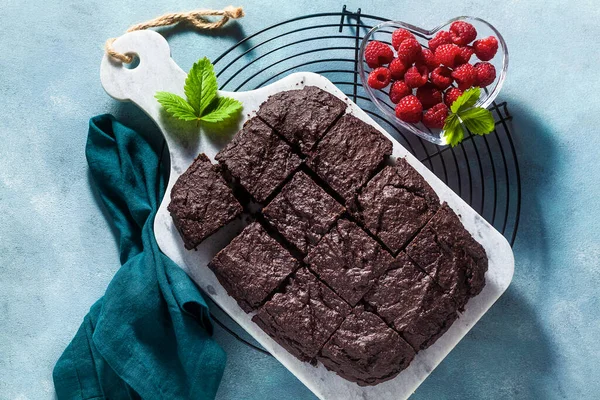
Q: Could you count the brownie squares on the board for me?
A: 12